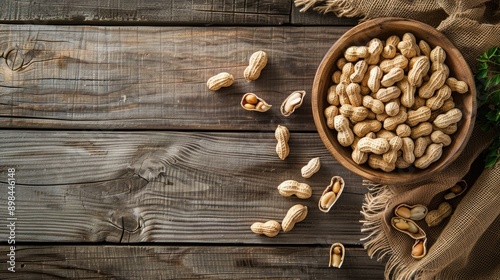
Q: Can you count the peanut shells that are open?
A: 8